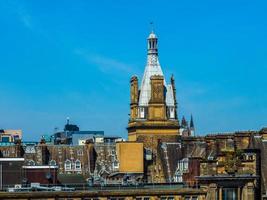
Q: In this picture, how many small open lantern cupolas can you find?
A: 1